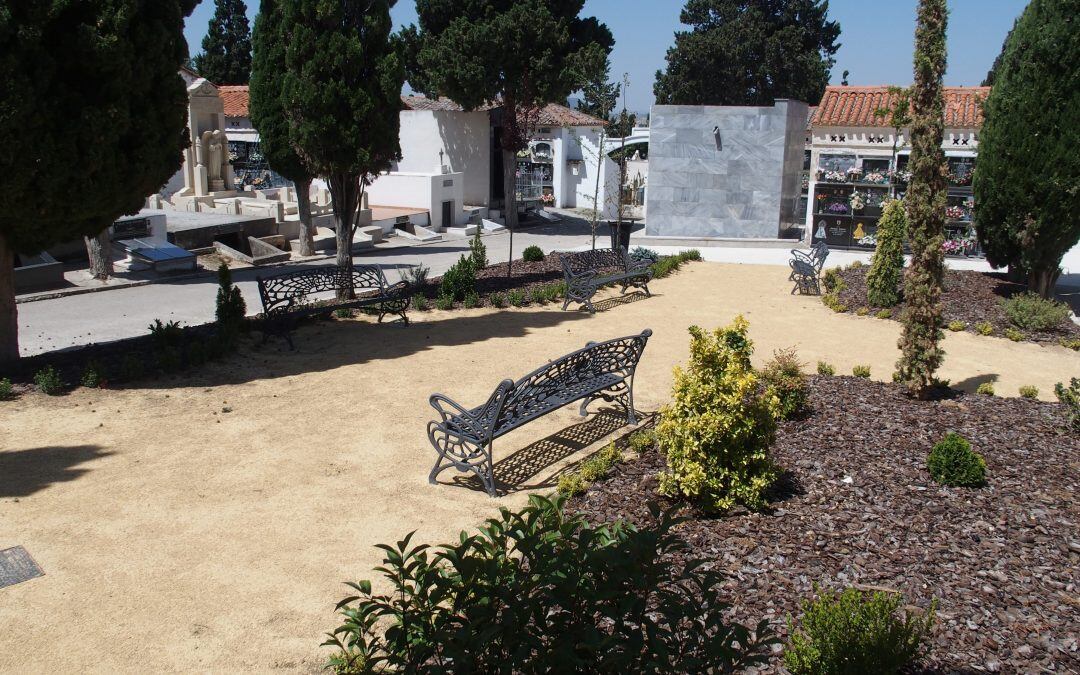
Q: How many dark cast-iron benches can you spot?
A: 4